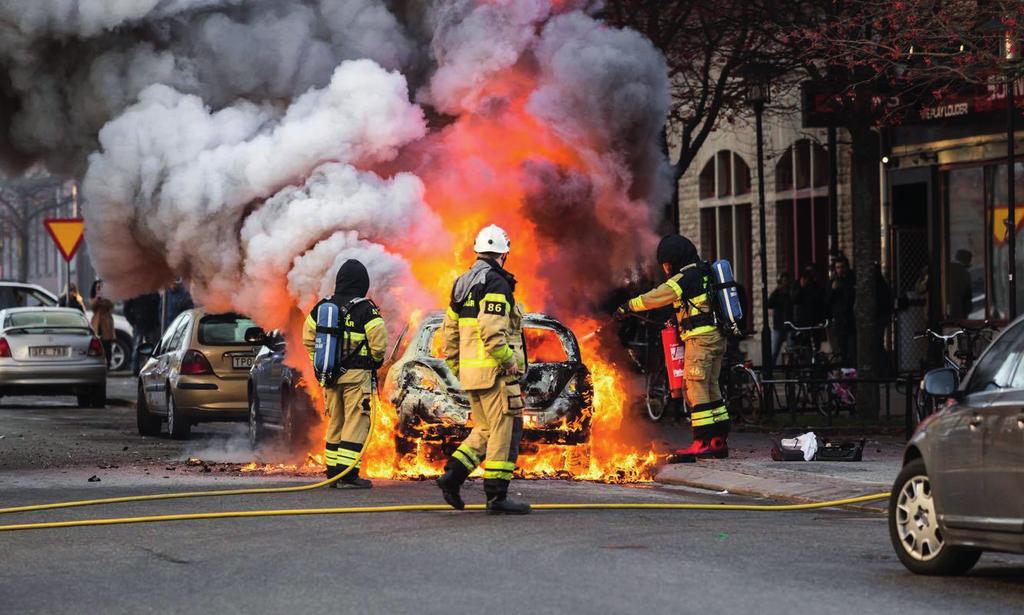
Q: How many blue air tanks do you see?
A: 2